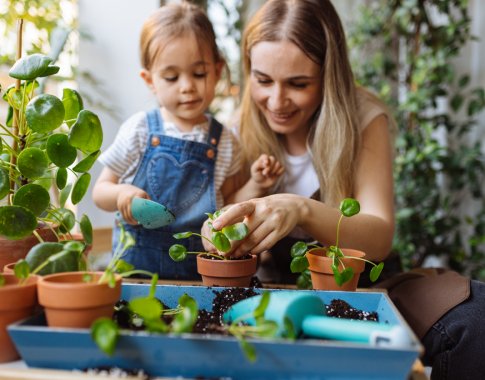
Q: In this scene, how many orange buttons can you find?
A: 3